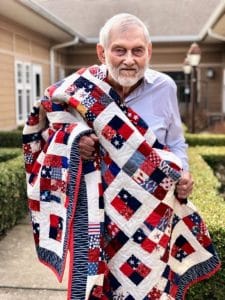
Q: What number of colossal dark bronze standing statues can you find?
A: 0